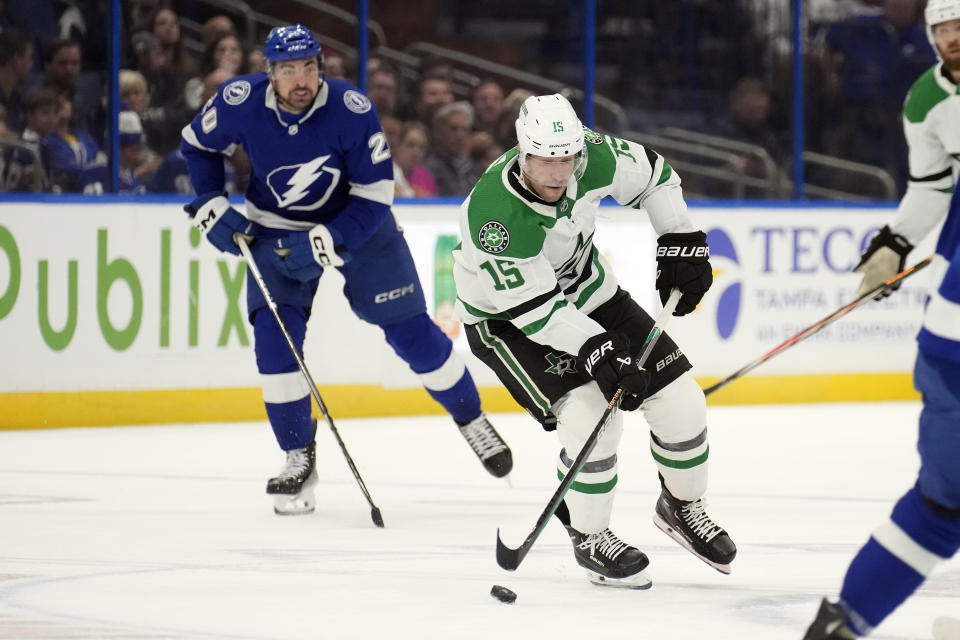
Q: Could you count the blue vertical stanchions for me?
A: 4